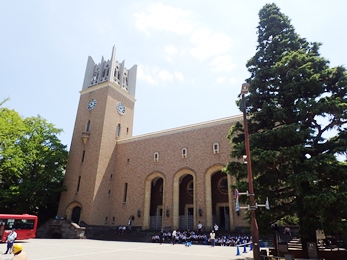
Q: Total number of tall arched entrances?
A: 3